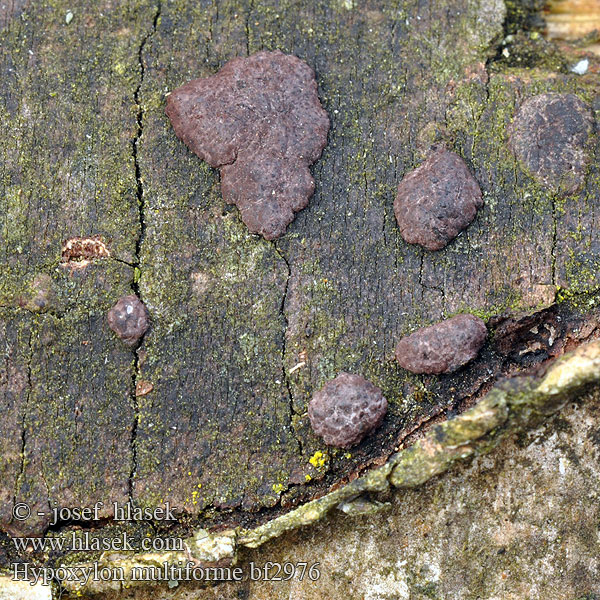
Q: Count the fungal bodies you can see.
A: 6